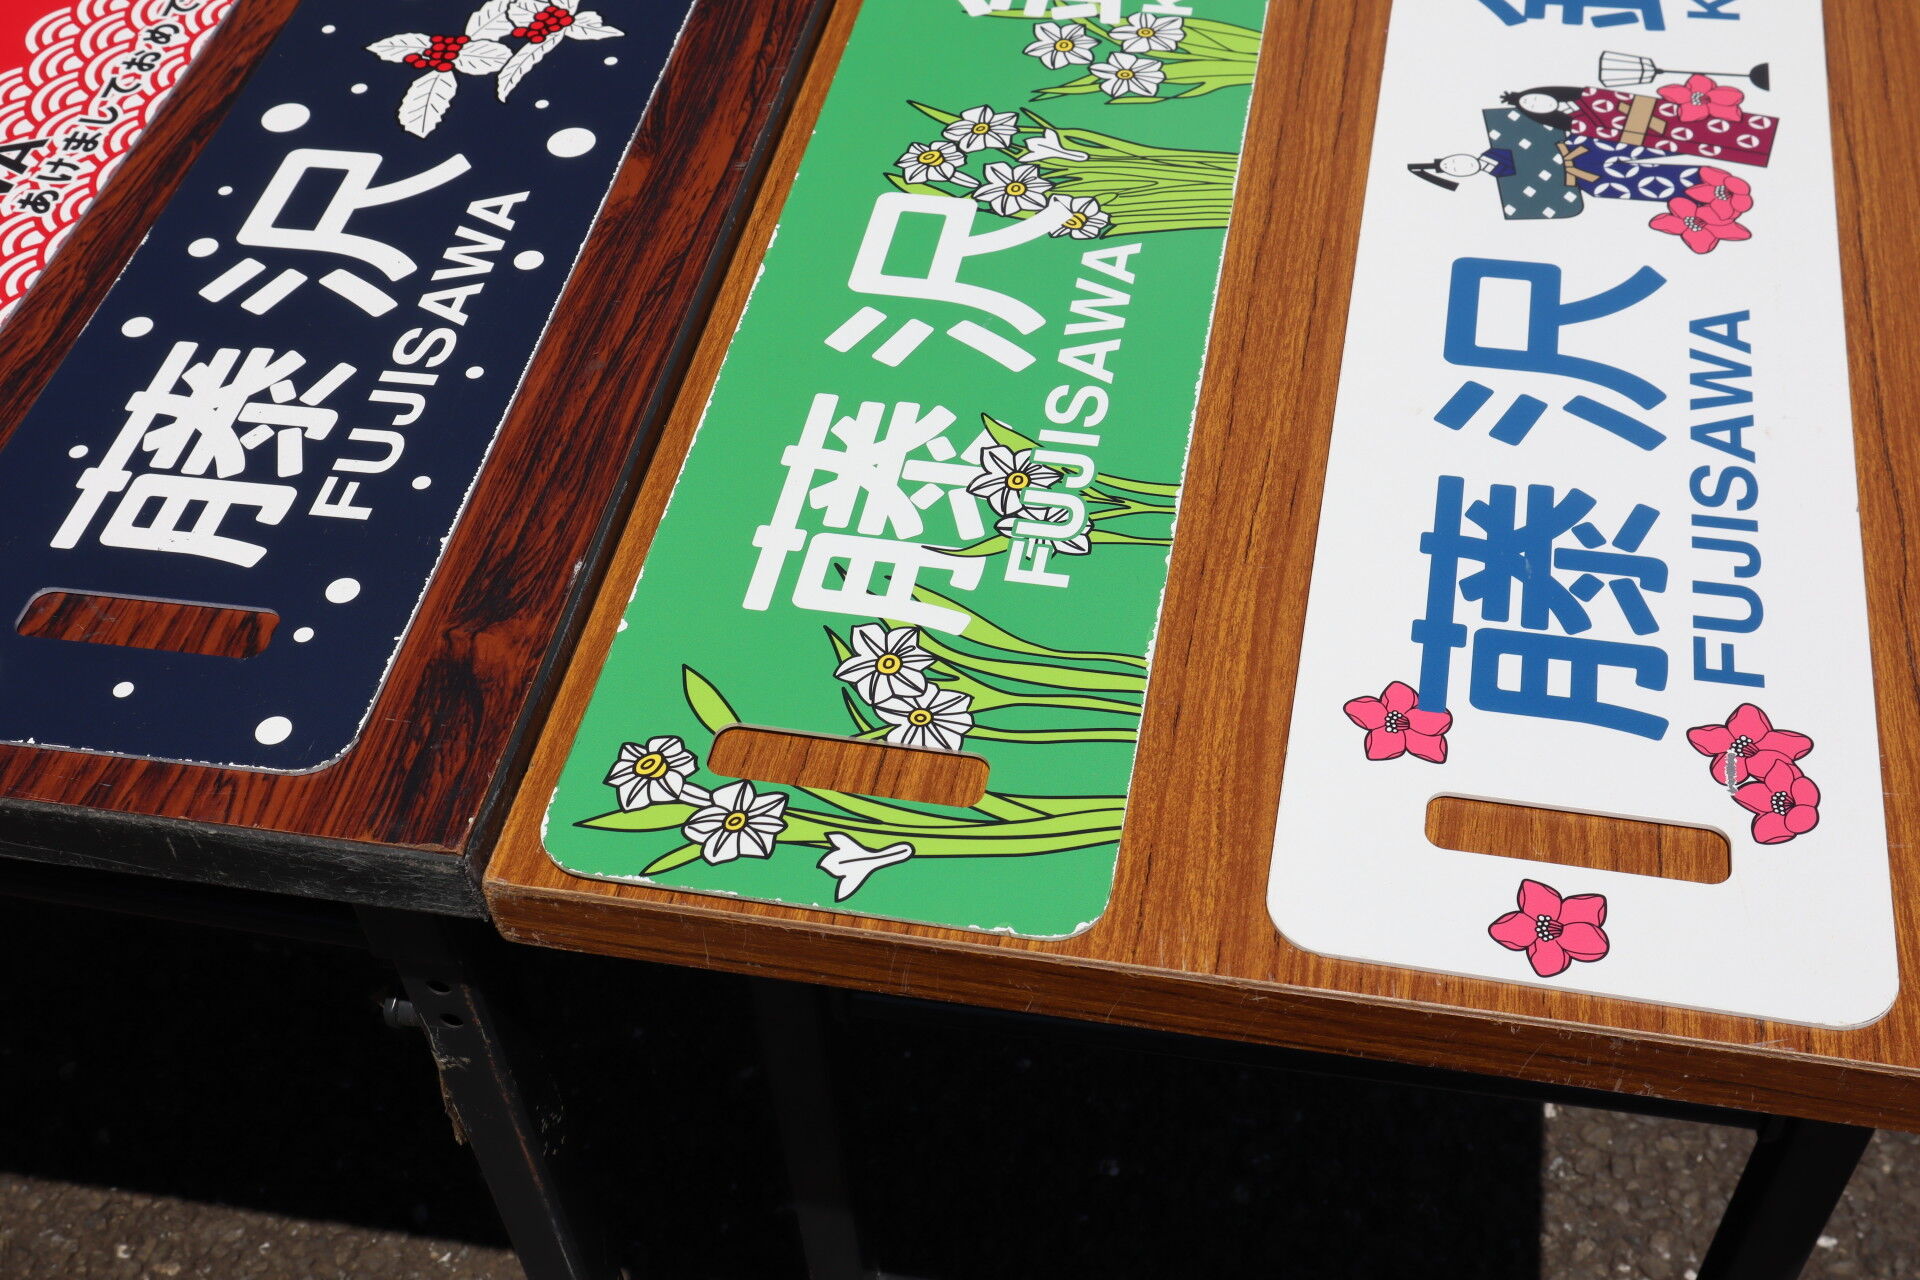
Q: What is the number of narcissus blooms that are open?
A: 13